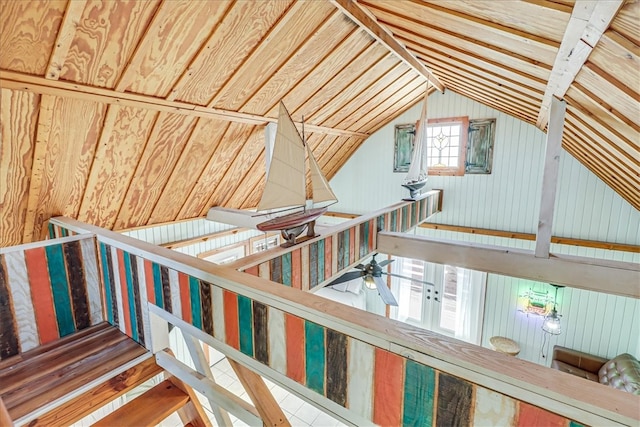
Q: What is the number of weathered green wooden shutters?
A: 2